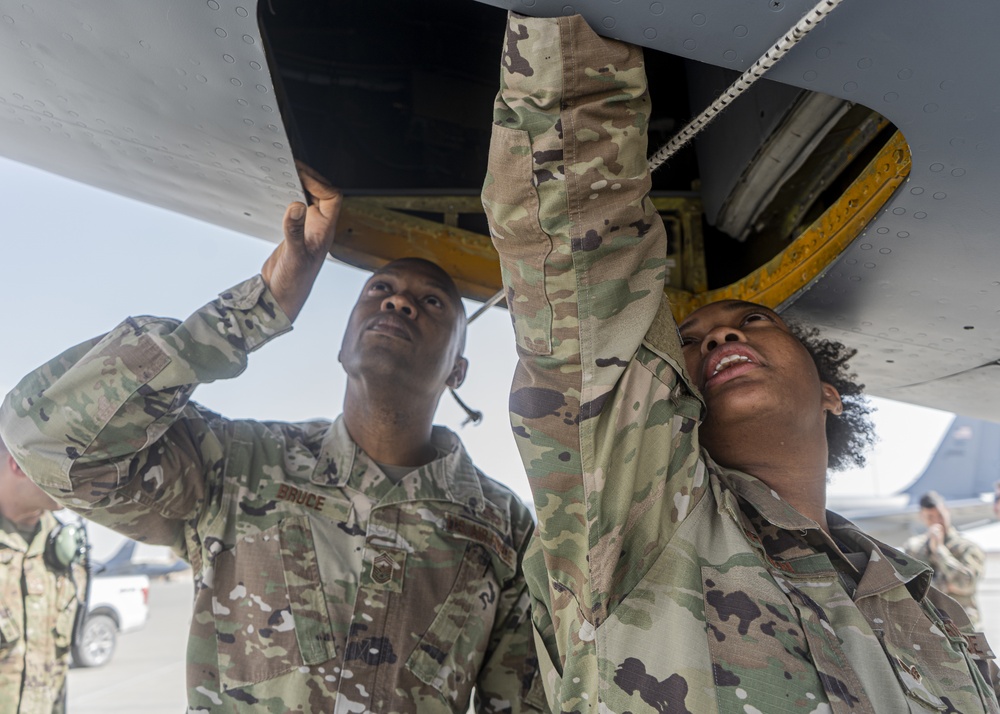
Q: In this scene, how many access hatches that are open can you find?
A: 1